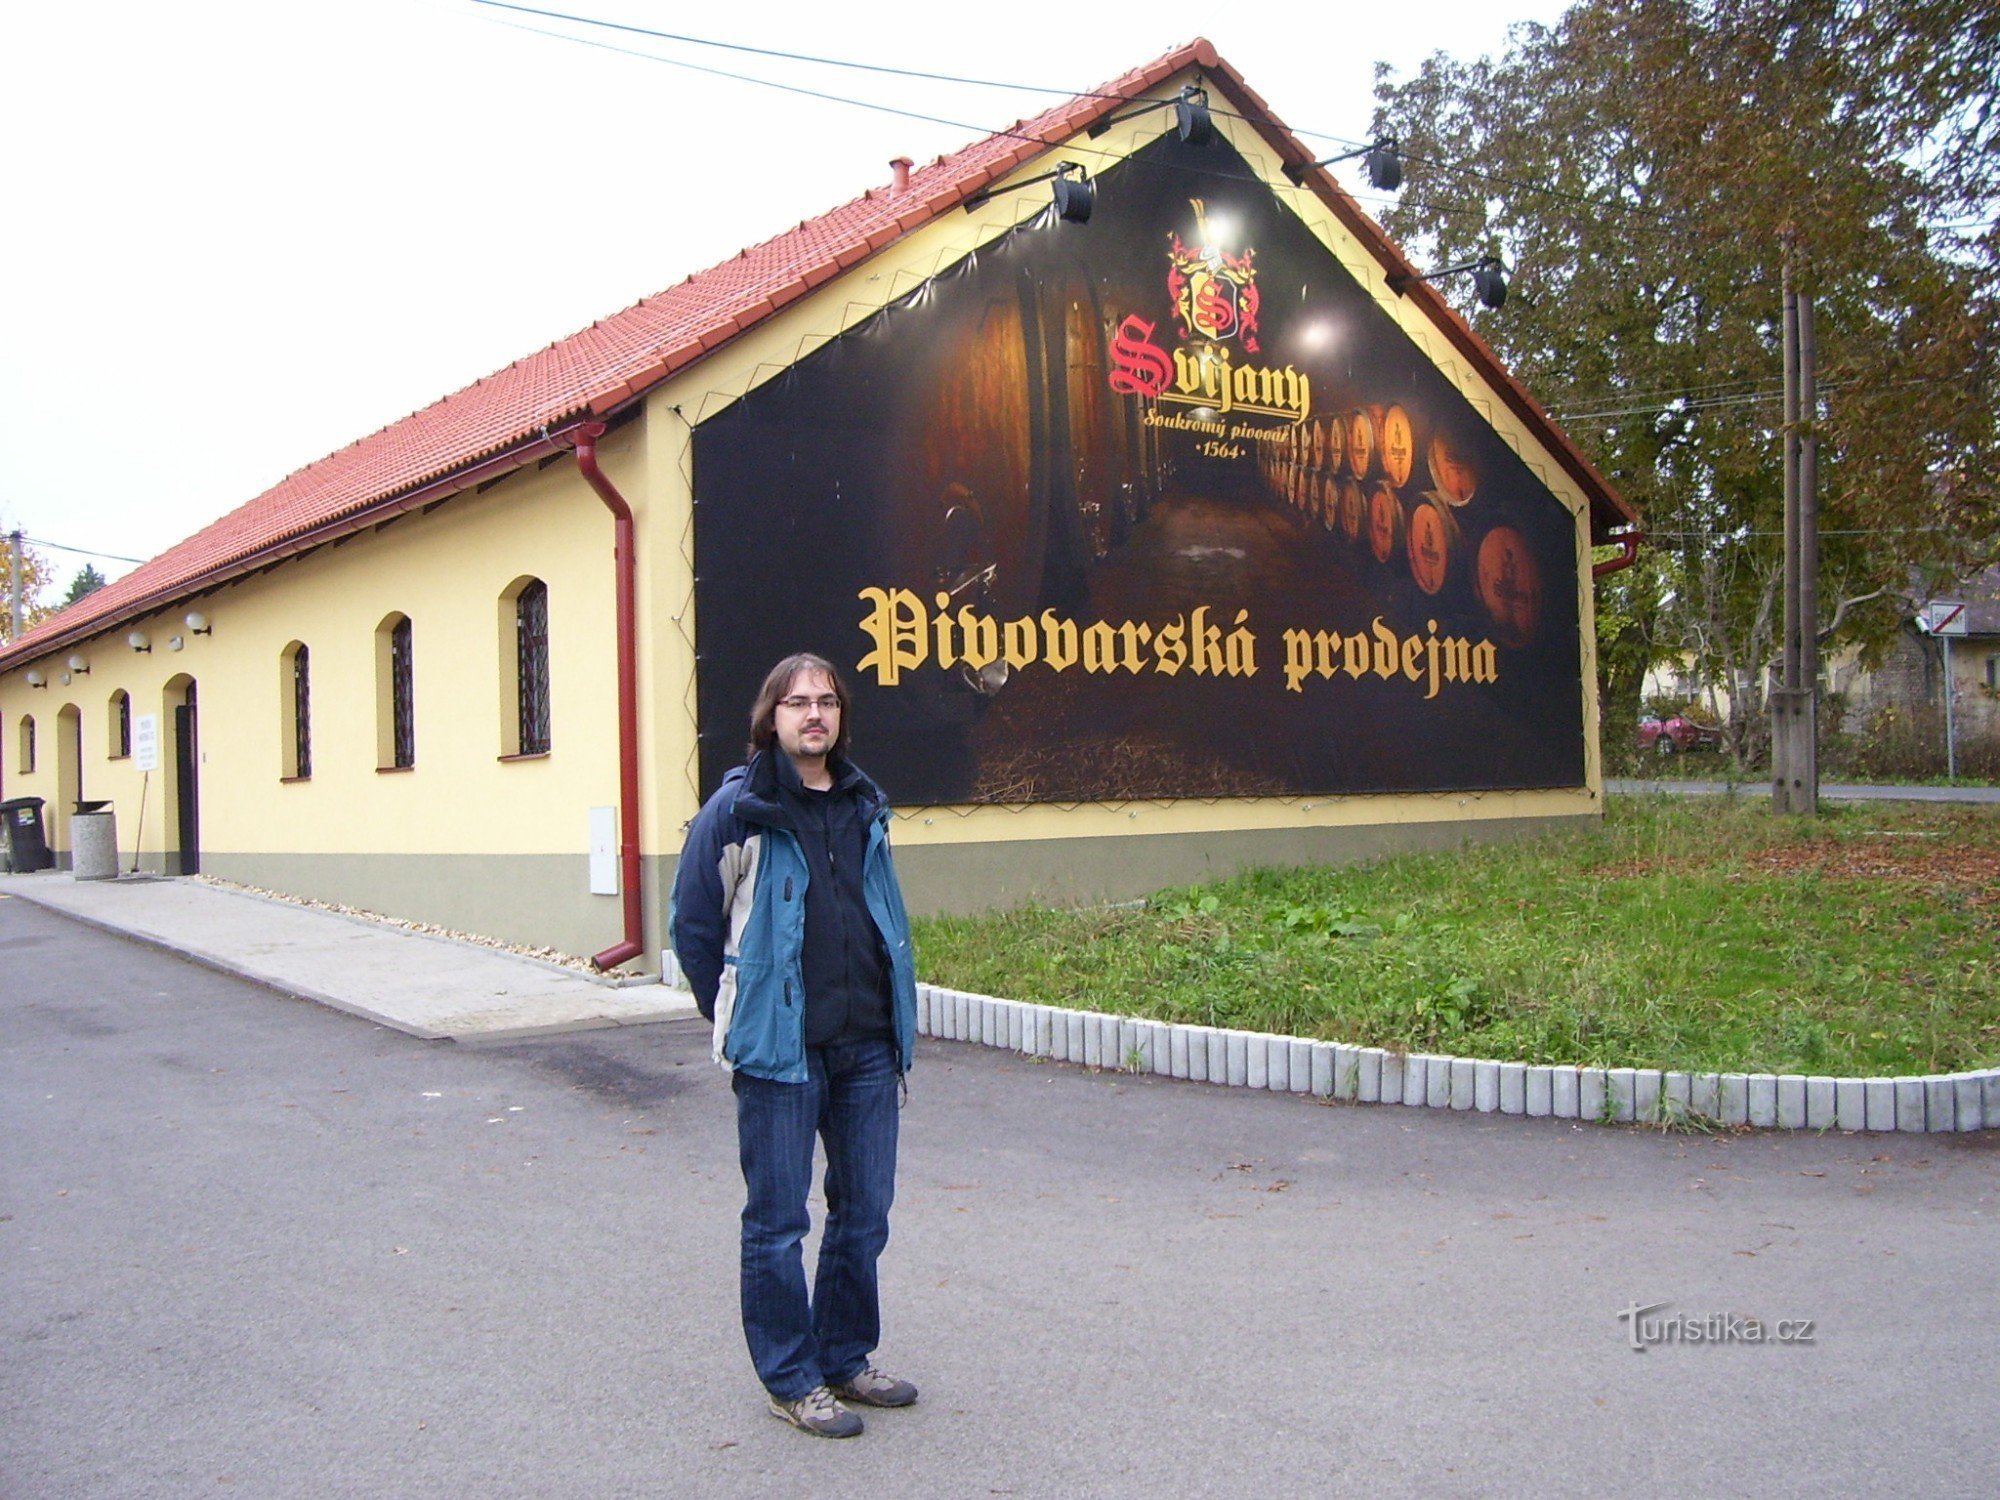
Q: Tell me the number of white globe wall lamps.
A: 4